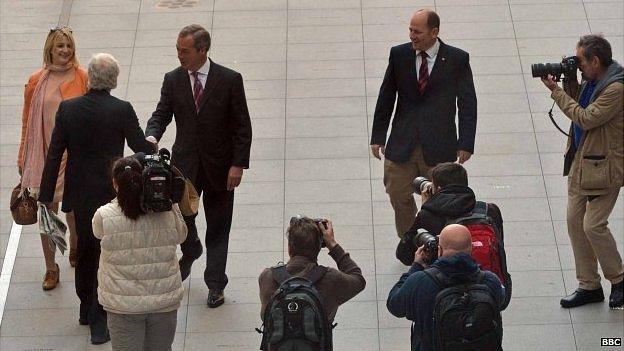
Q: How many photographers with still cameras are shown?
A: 4